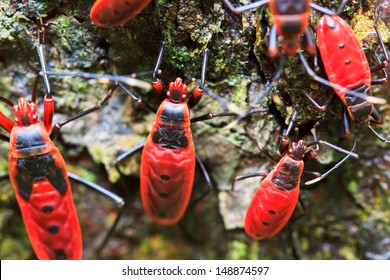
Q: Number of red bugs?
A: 6